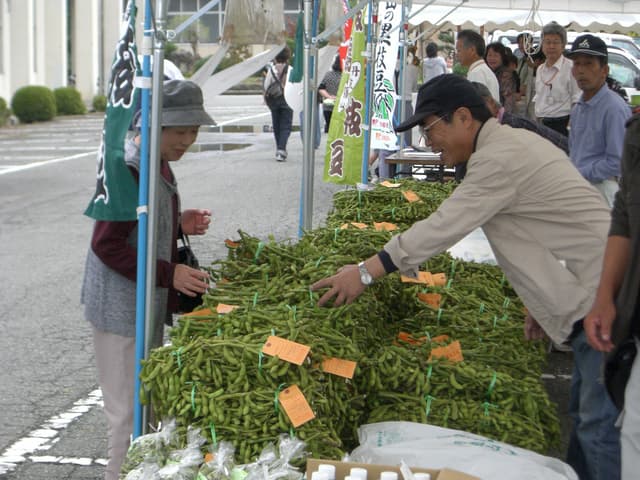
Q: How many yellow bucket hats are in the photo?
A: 0